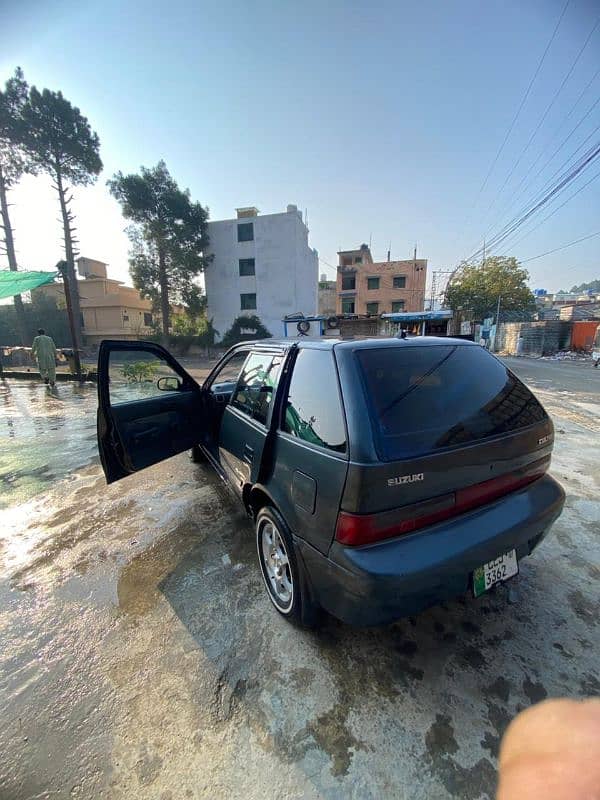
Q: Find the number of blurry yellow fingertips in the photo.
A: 1